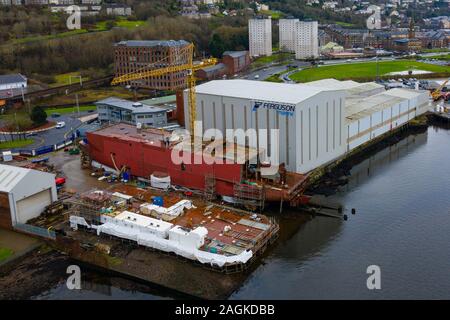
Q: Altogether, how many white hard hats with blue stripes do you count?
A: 0